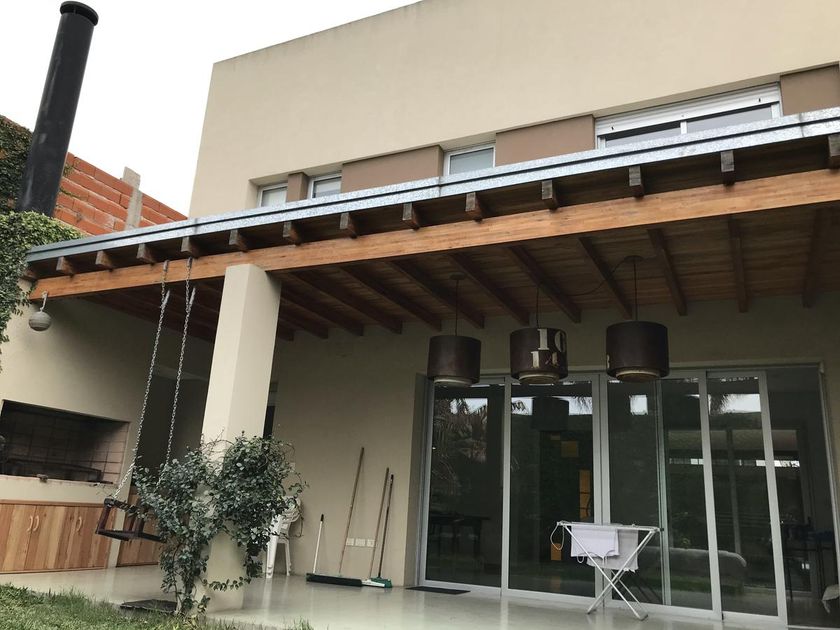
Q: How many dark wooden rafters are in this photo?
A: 14